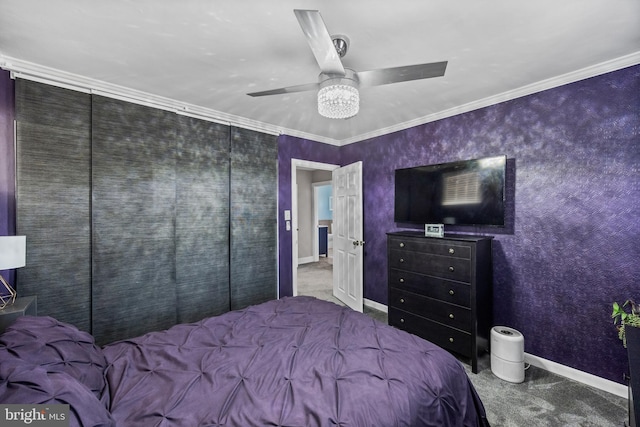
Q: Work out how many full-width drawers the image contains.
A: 5